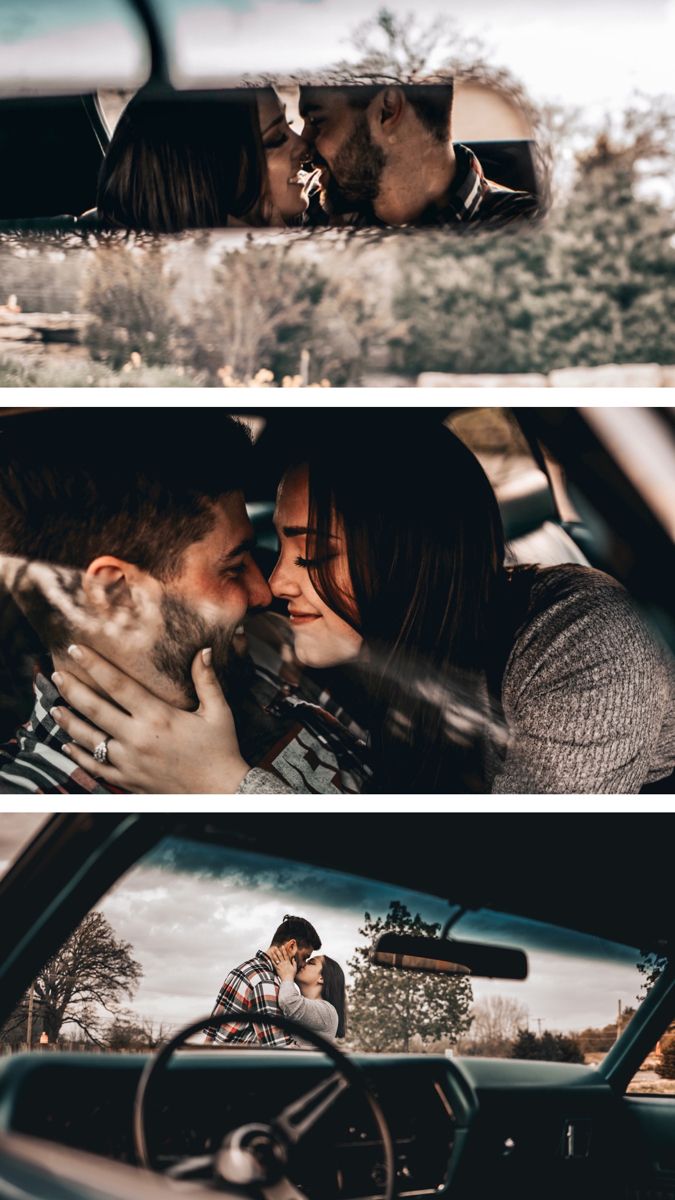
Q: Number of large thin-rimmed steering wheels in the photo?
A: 1